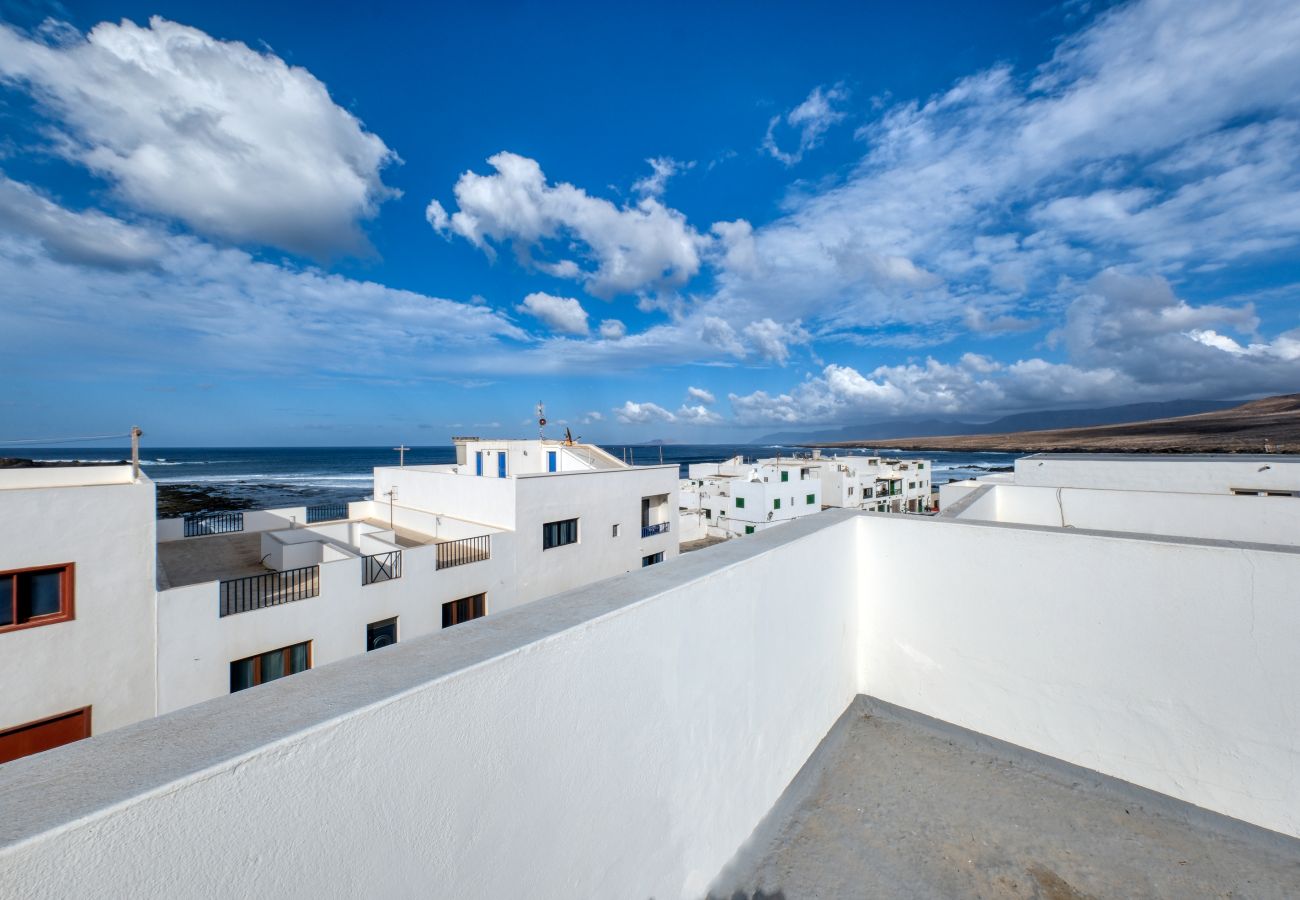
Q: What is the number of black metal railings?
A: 5